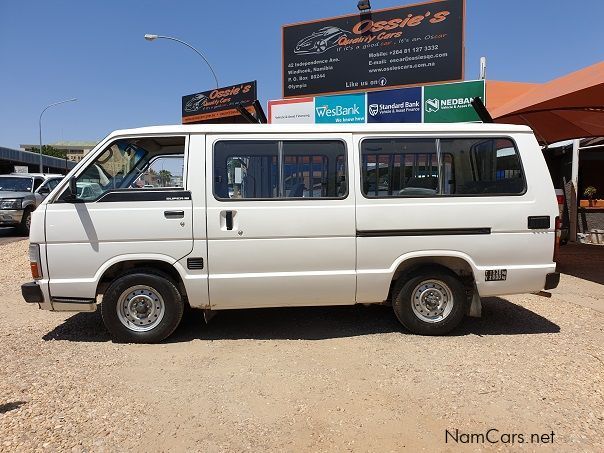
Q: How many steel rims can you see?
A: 2